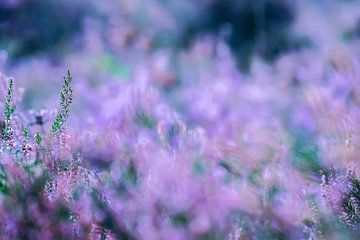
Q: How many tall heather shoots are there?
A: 2